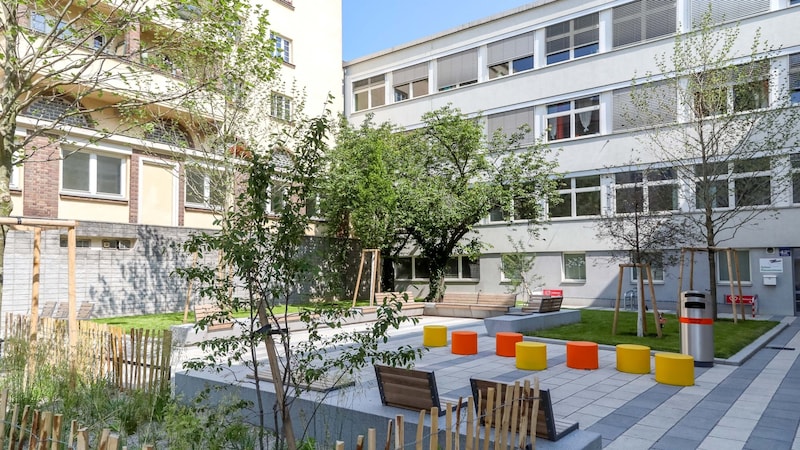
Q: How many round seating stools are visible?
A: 7